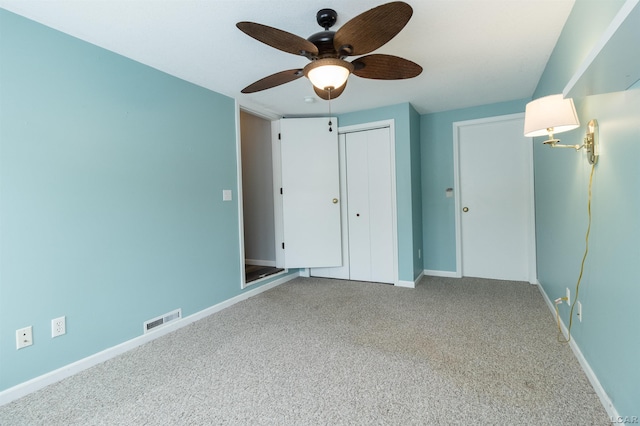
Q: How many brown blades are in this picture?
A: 5